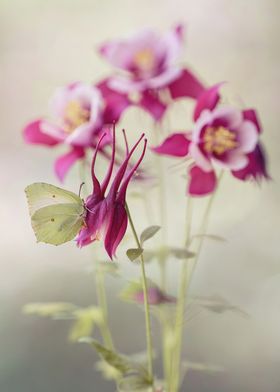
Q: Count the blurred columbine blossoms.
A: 3